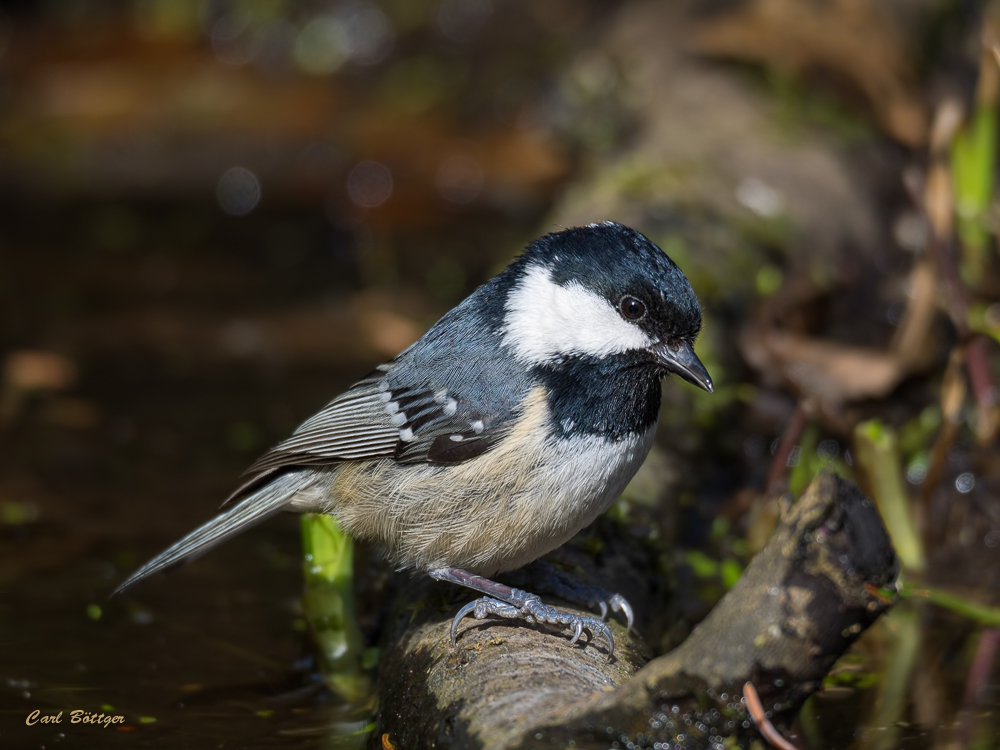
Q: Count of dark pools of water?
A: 1